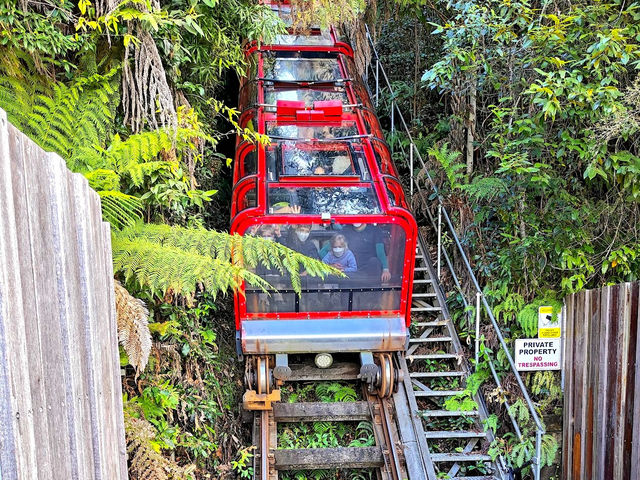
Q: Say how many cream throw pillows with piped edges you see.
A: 0